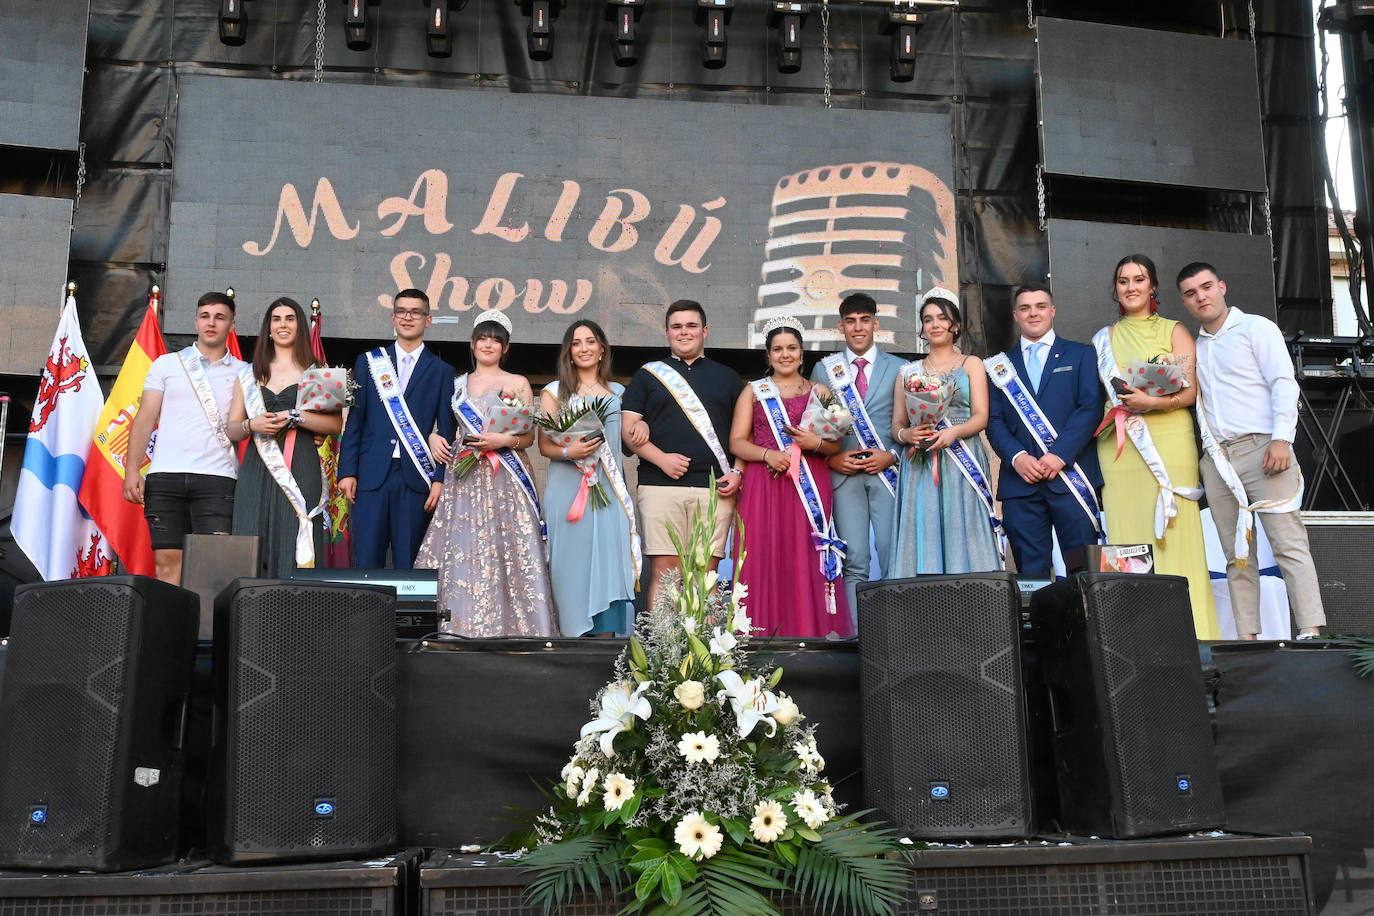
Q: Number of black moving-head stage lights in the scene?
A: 8